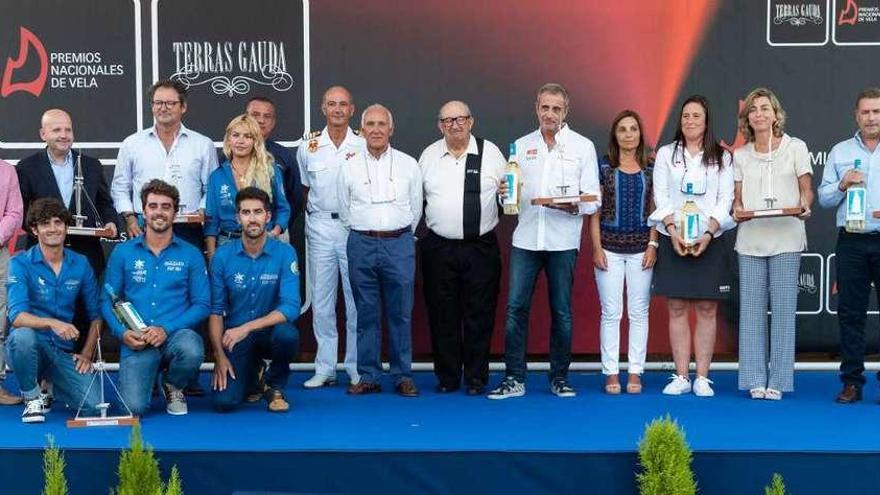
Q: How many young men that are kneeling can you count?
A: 3